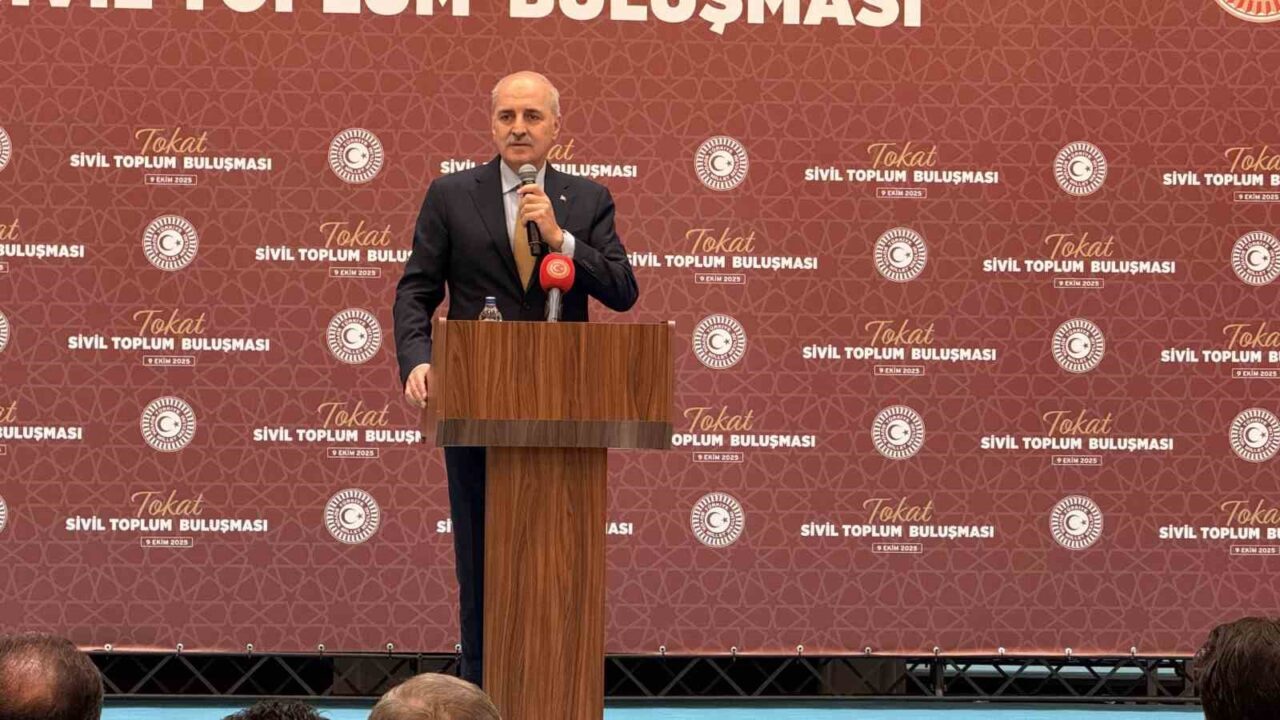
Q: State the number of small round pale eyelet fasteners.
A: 14